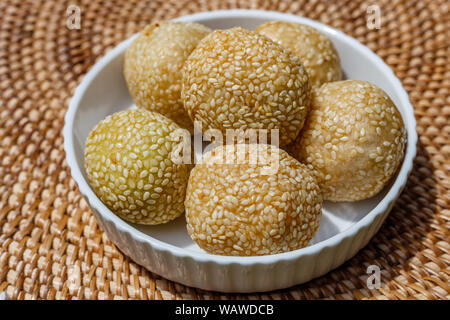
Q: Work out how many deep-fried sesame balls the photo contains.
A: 6